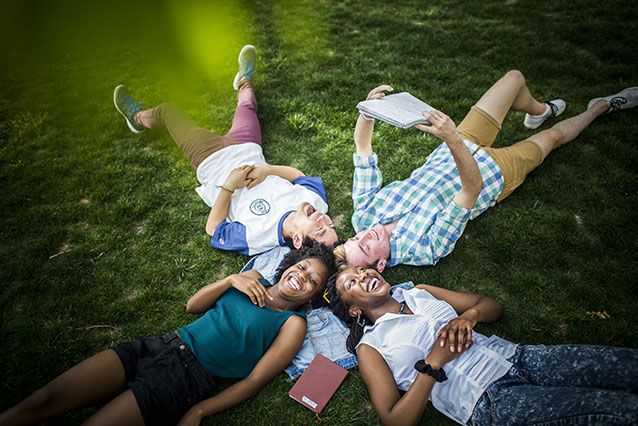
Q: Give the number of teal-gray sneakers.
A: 2